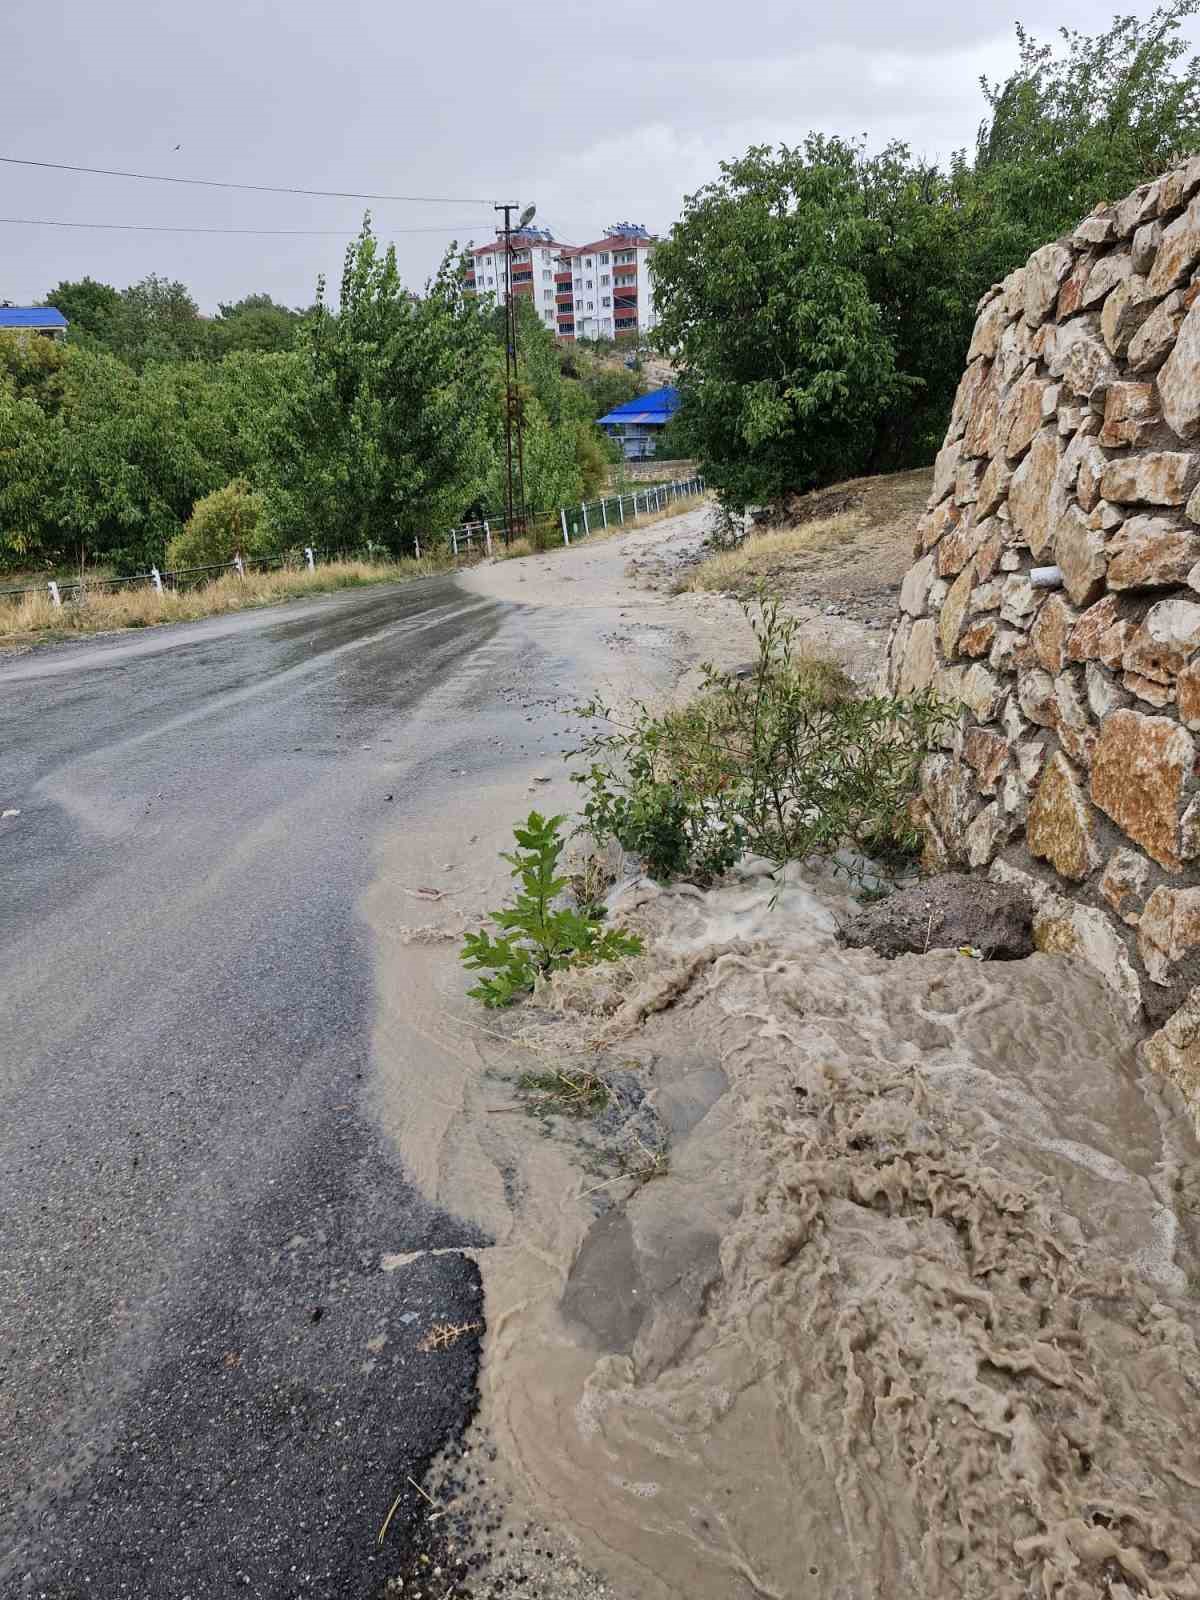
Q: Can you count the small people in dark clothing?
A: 0